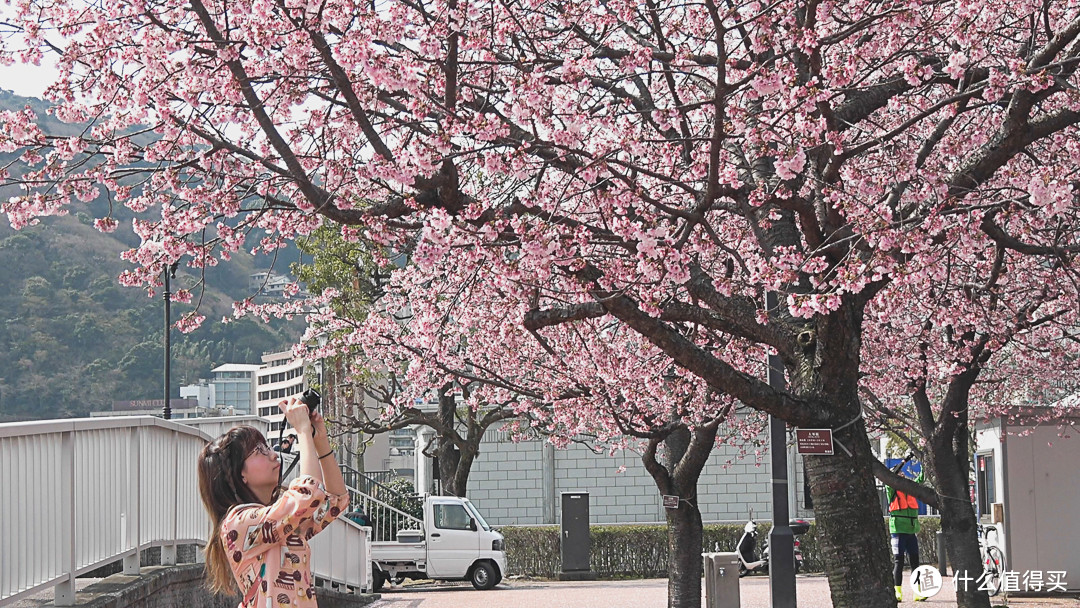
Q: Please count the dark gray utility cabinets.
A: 1